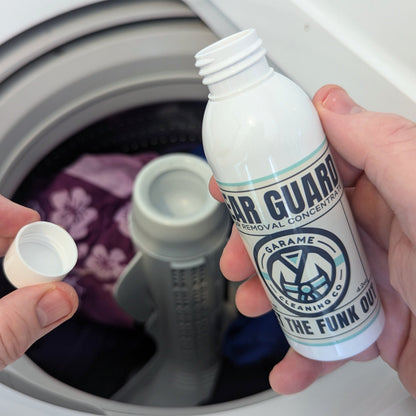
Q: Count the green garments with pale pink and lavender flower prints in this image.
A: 0